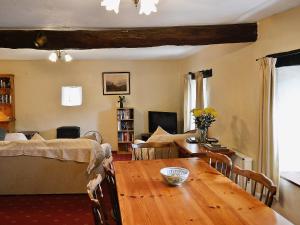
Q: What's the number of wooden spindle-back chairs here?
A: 5